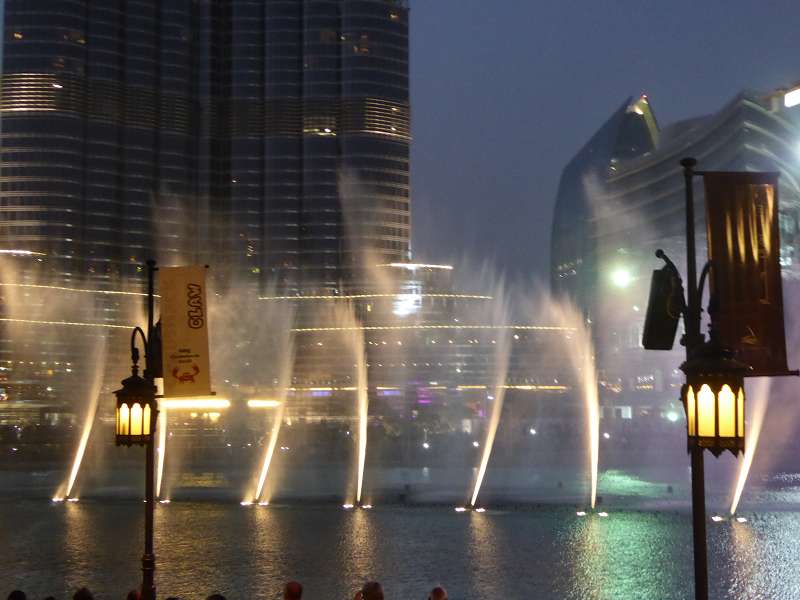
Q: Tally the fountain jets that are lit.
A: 7